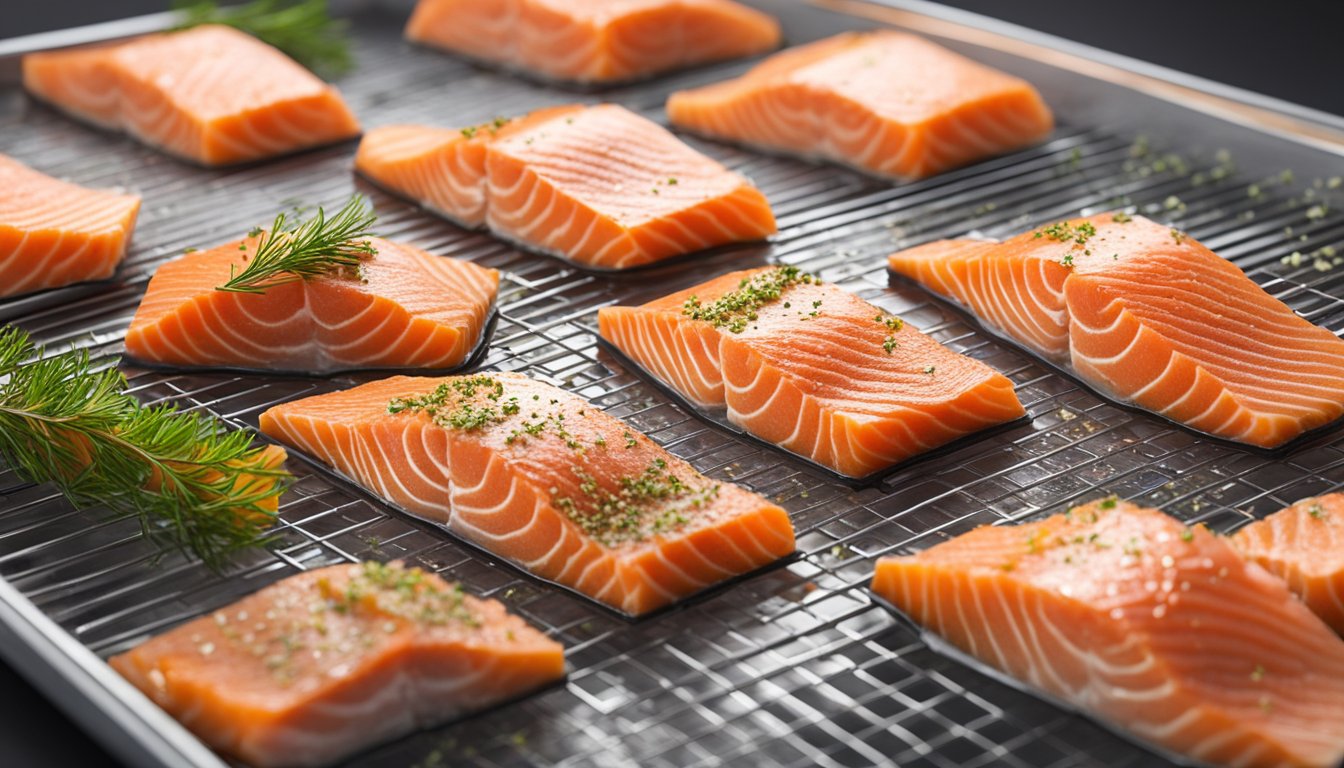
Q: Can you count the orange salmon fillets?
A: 12